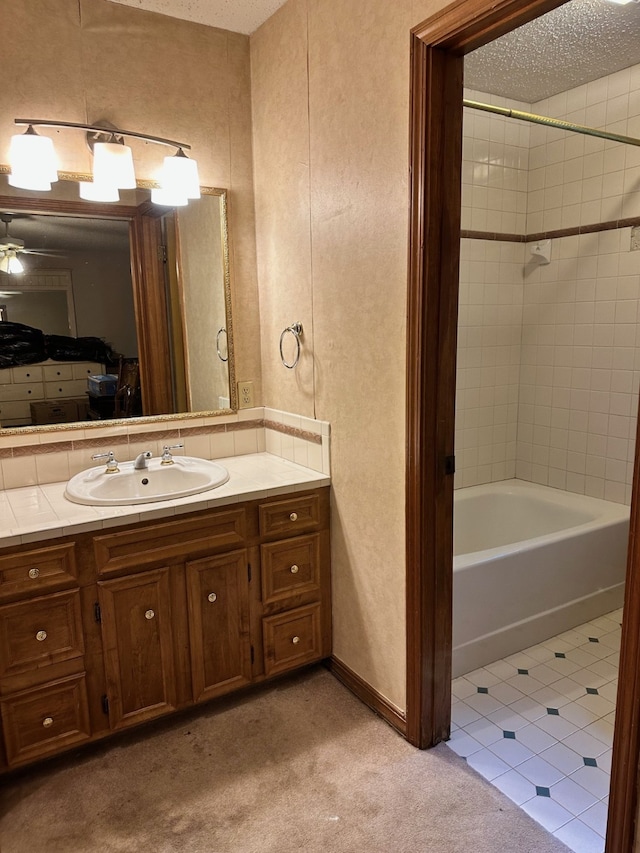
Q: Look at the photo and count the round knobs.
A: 8